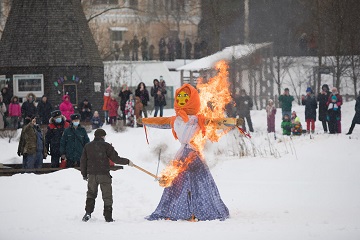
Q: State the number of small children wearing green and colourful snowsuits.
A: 2